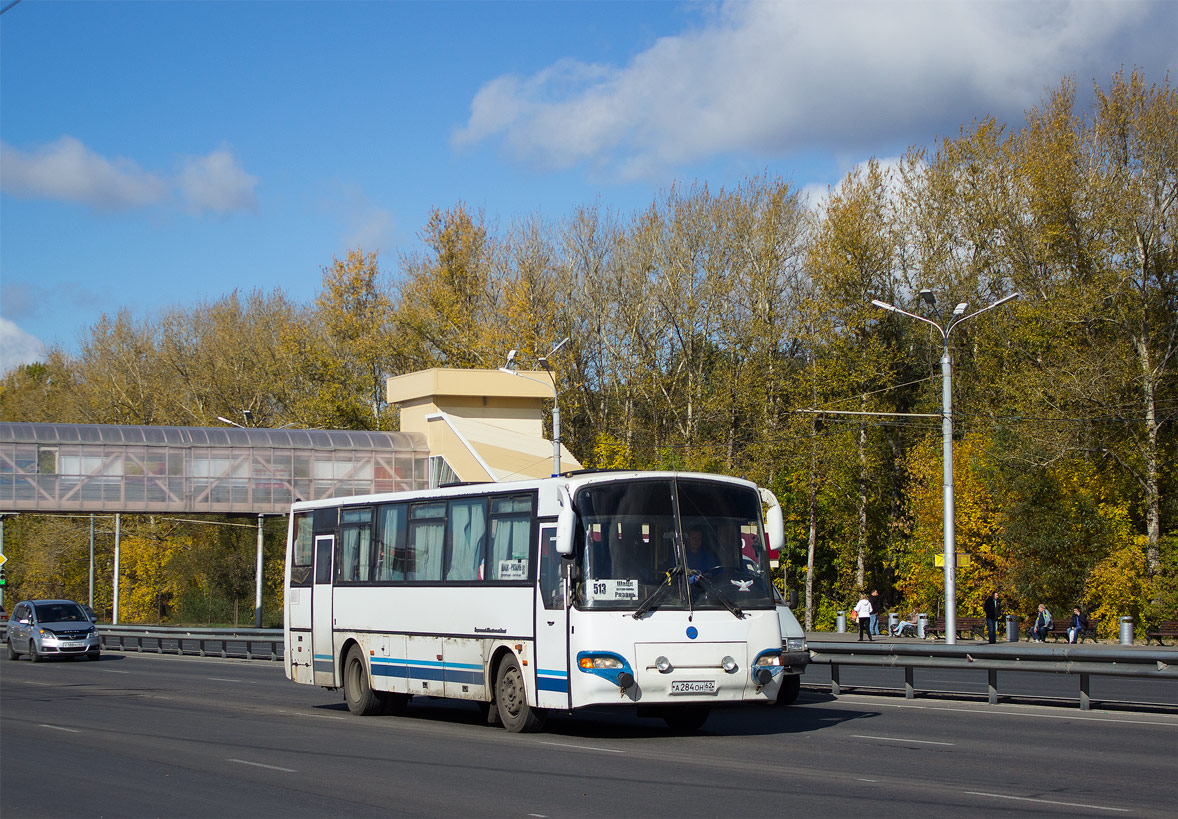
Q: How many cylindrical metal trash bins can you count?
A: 5